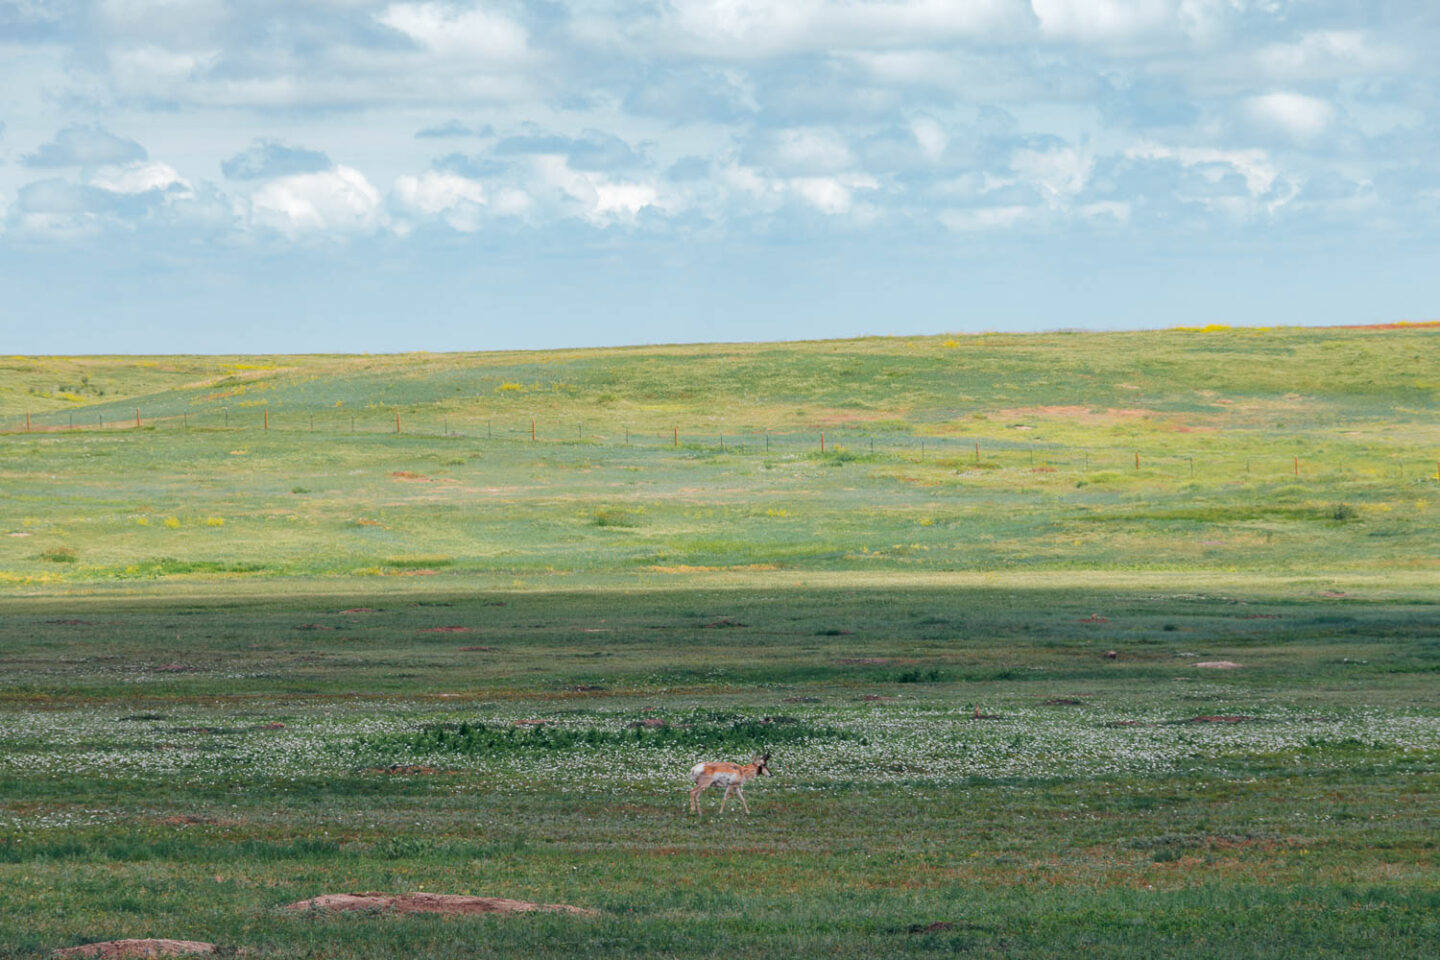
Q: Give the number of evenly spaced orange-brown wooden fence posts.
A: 11